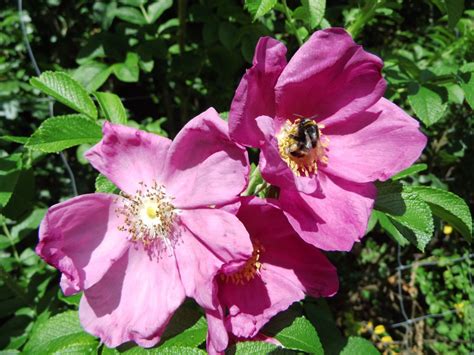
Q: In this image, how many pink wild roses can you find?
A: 3